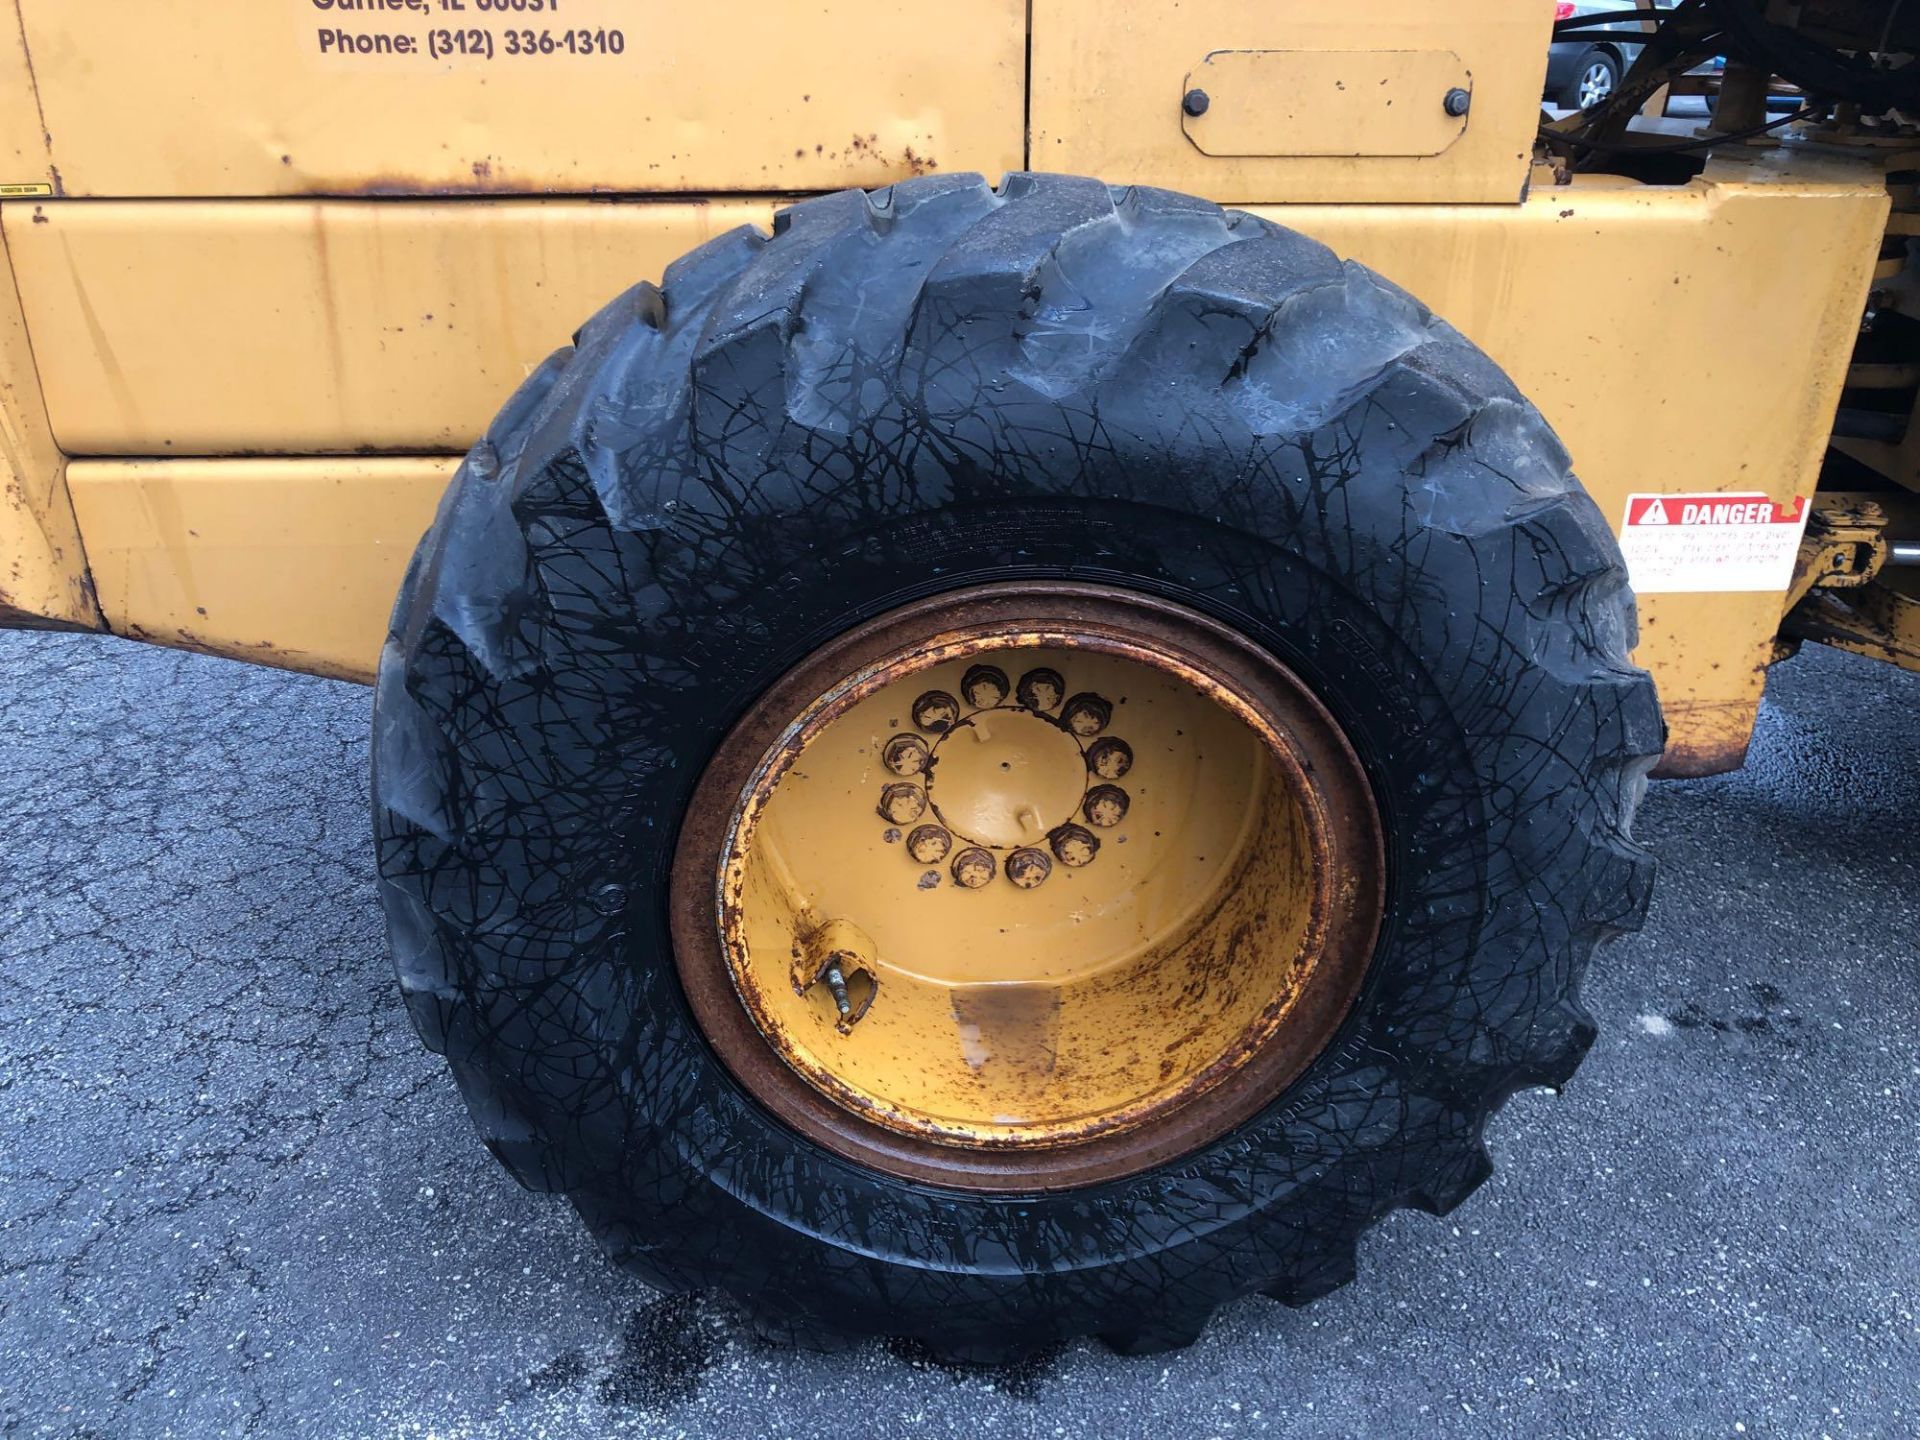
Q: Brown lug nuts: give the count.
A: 12